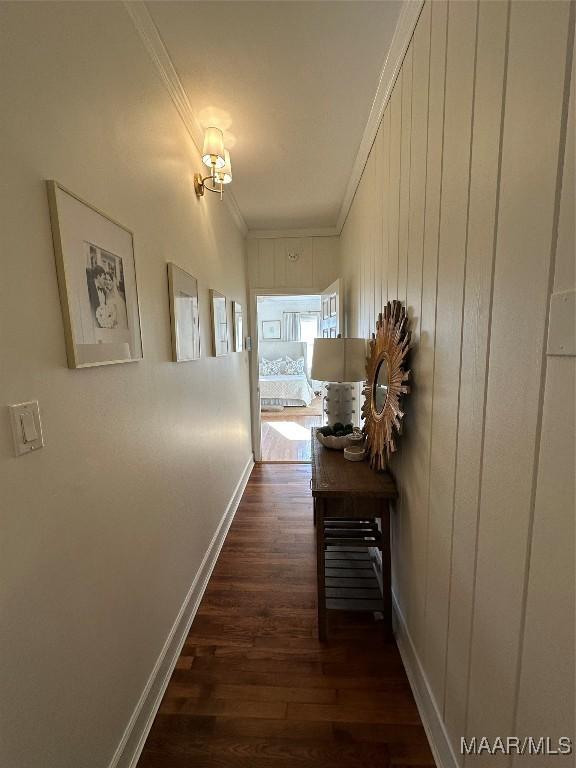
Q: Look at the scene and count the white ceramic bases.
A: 1